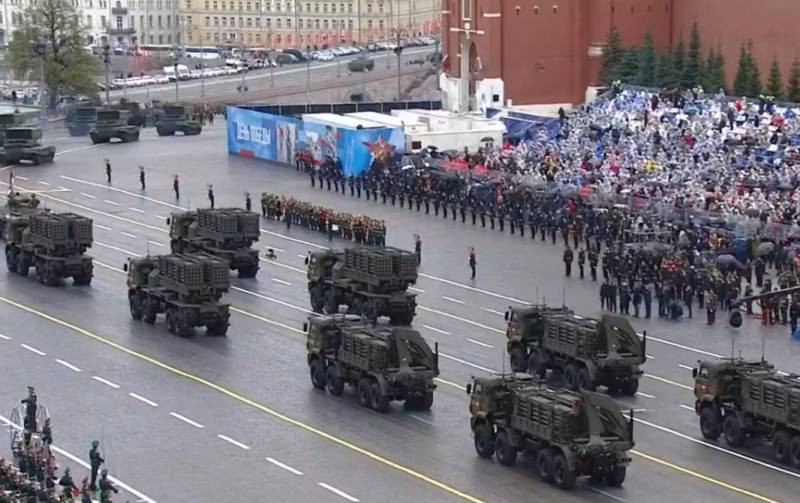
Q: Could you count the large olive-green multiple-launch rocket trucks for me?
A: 8